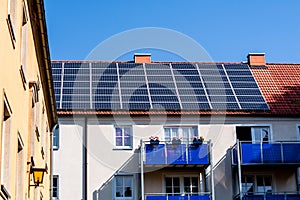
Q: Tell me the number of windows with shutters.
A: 0